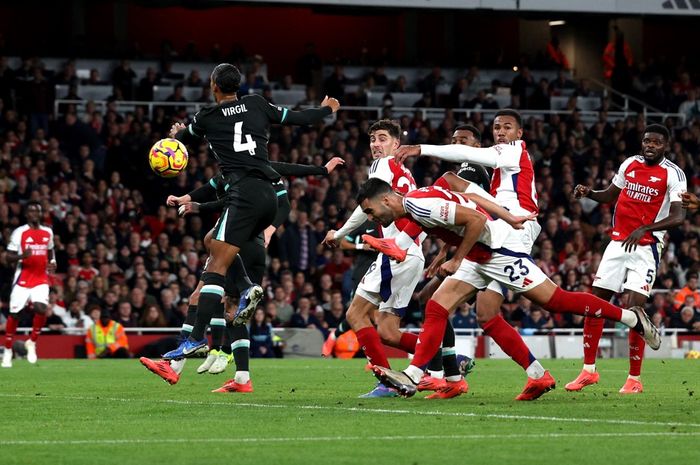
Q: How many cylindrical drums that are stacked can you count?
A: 0